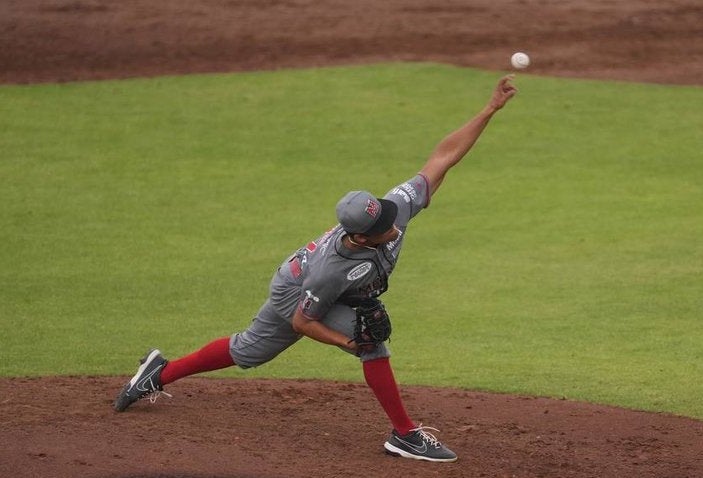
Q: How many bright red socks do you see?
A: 2